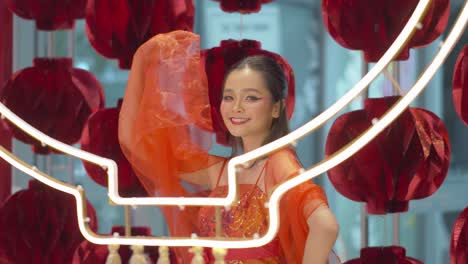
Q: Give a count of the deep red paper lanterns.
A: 13